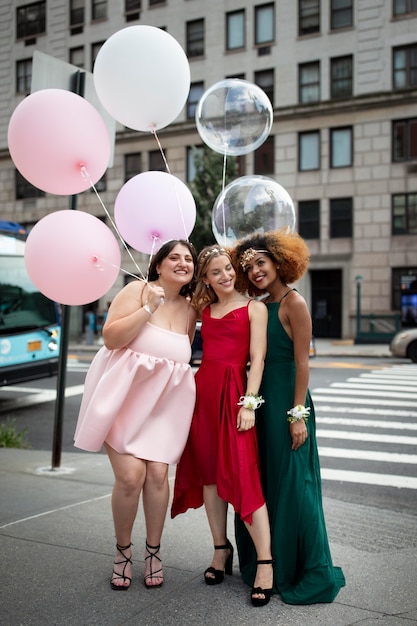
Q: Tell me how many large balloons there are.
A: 6